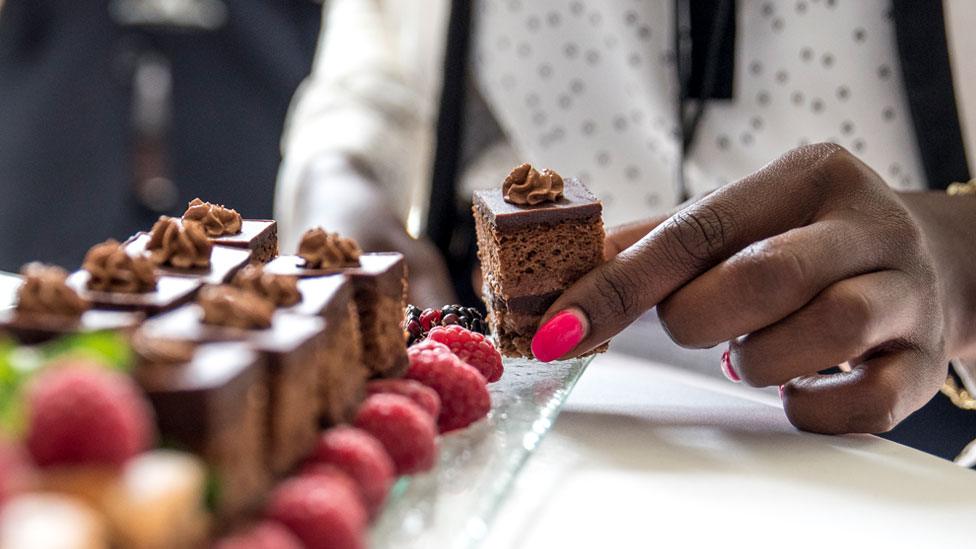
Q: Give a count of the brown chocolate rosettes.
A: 9